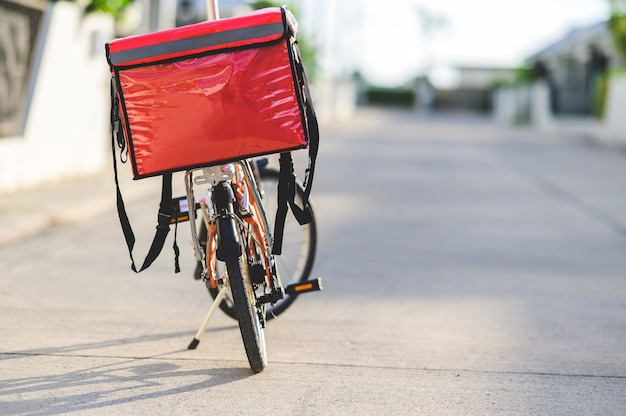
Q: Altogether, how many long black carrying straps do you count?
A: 2